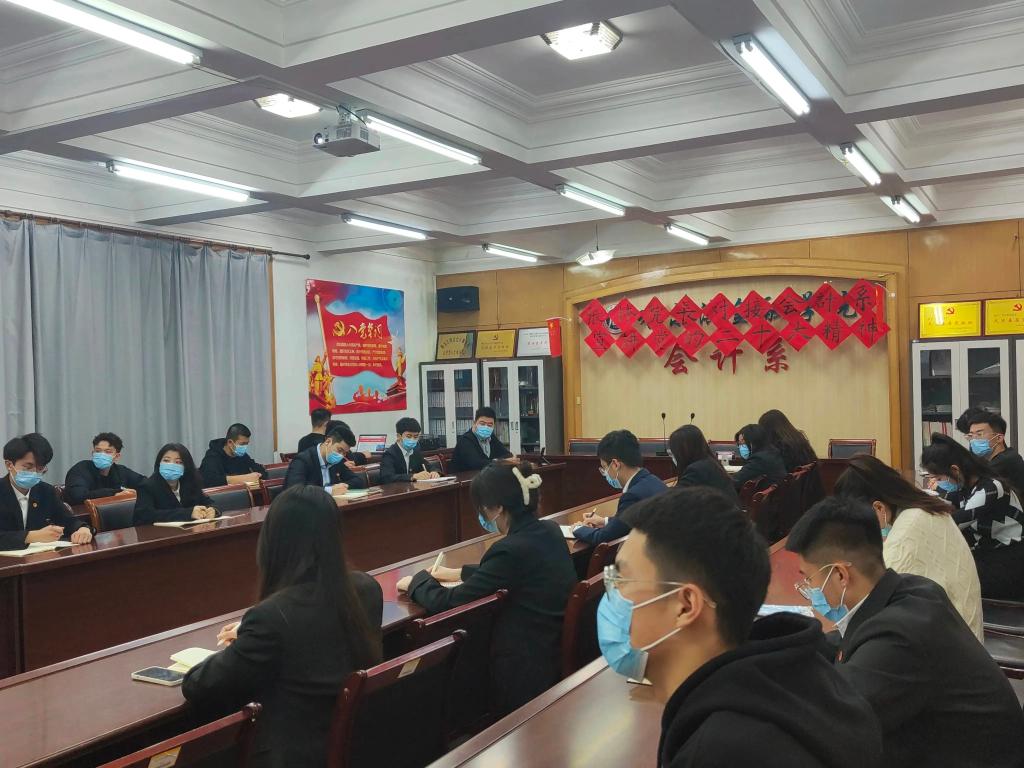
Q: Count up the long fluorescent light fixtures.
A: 10